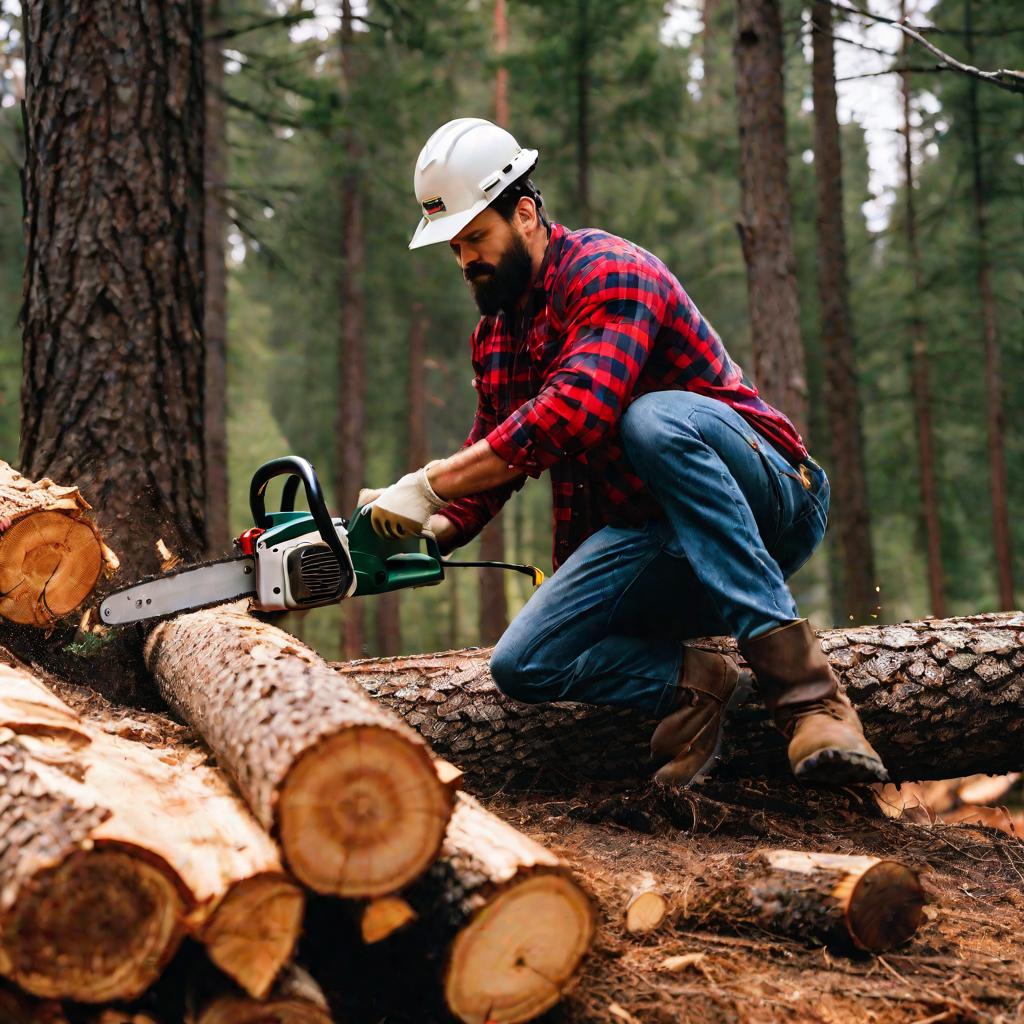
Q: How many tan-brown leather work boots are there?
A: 2